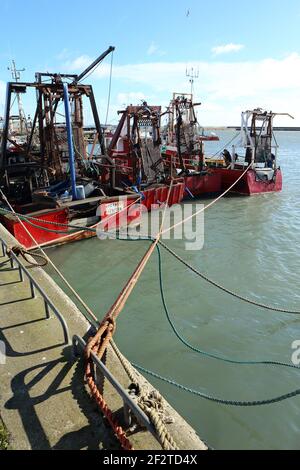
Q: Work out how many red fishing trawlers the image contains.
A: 4